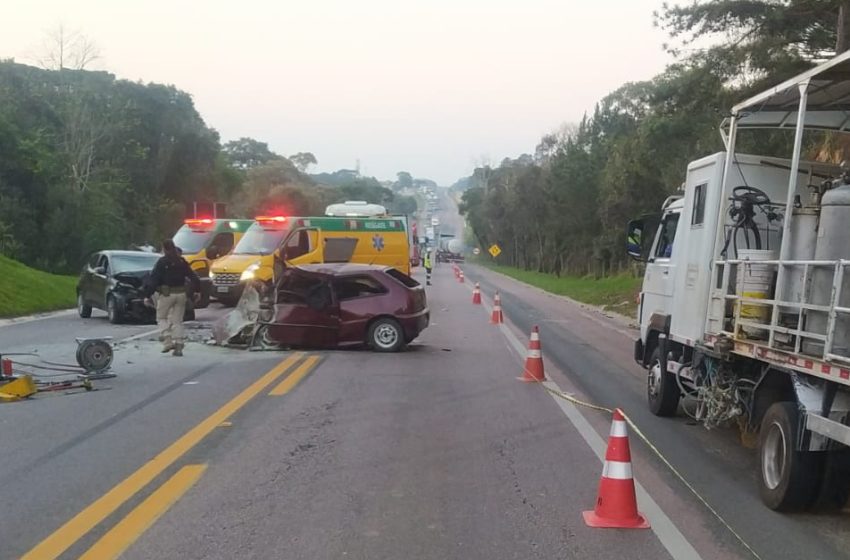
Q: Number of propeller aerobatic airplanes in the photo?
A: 0